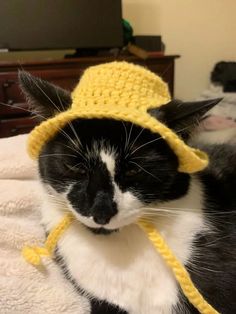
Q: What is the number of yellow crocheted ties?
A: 2